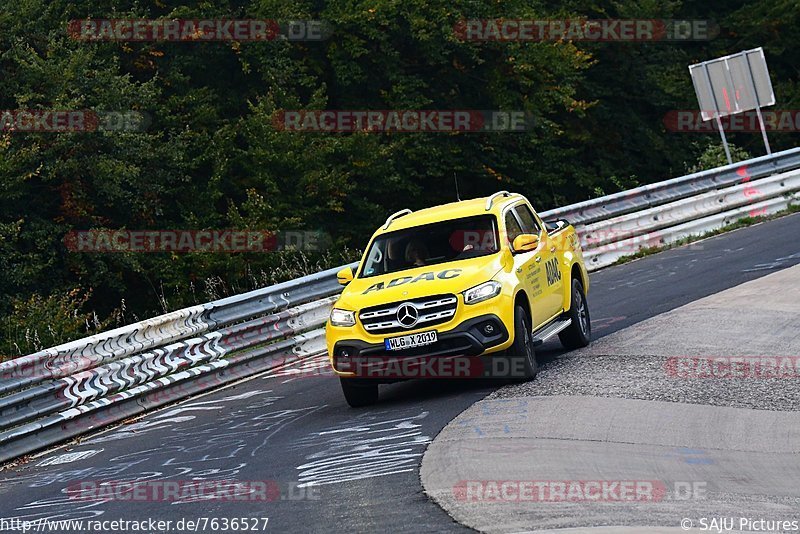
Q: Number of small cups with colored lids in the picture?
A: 0